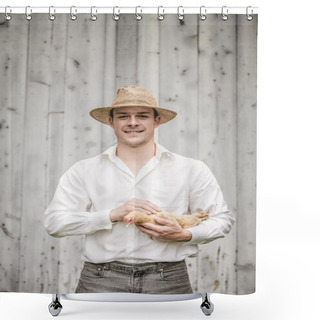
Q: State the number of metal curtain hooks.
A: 12